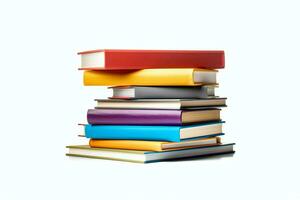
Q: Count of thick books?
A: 4